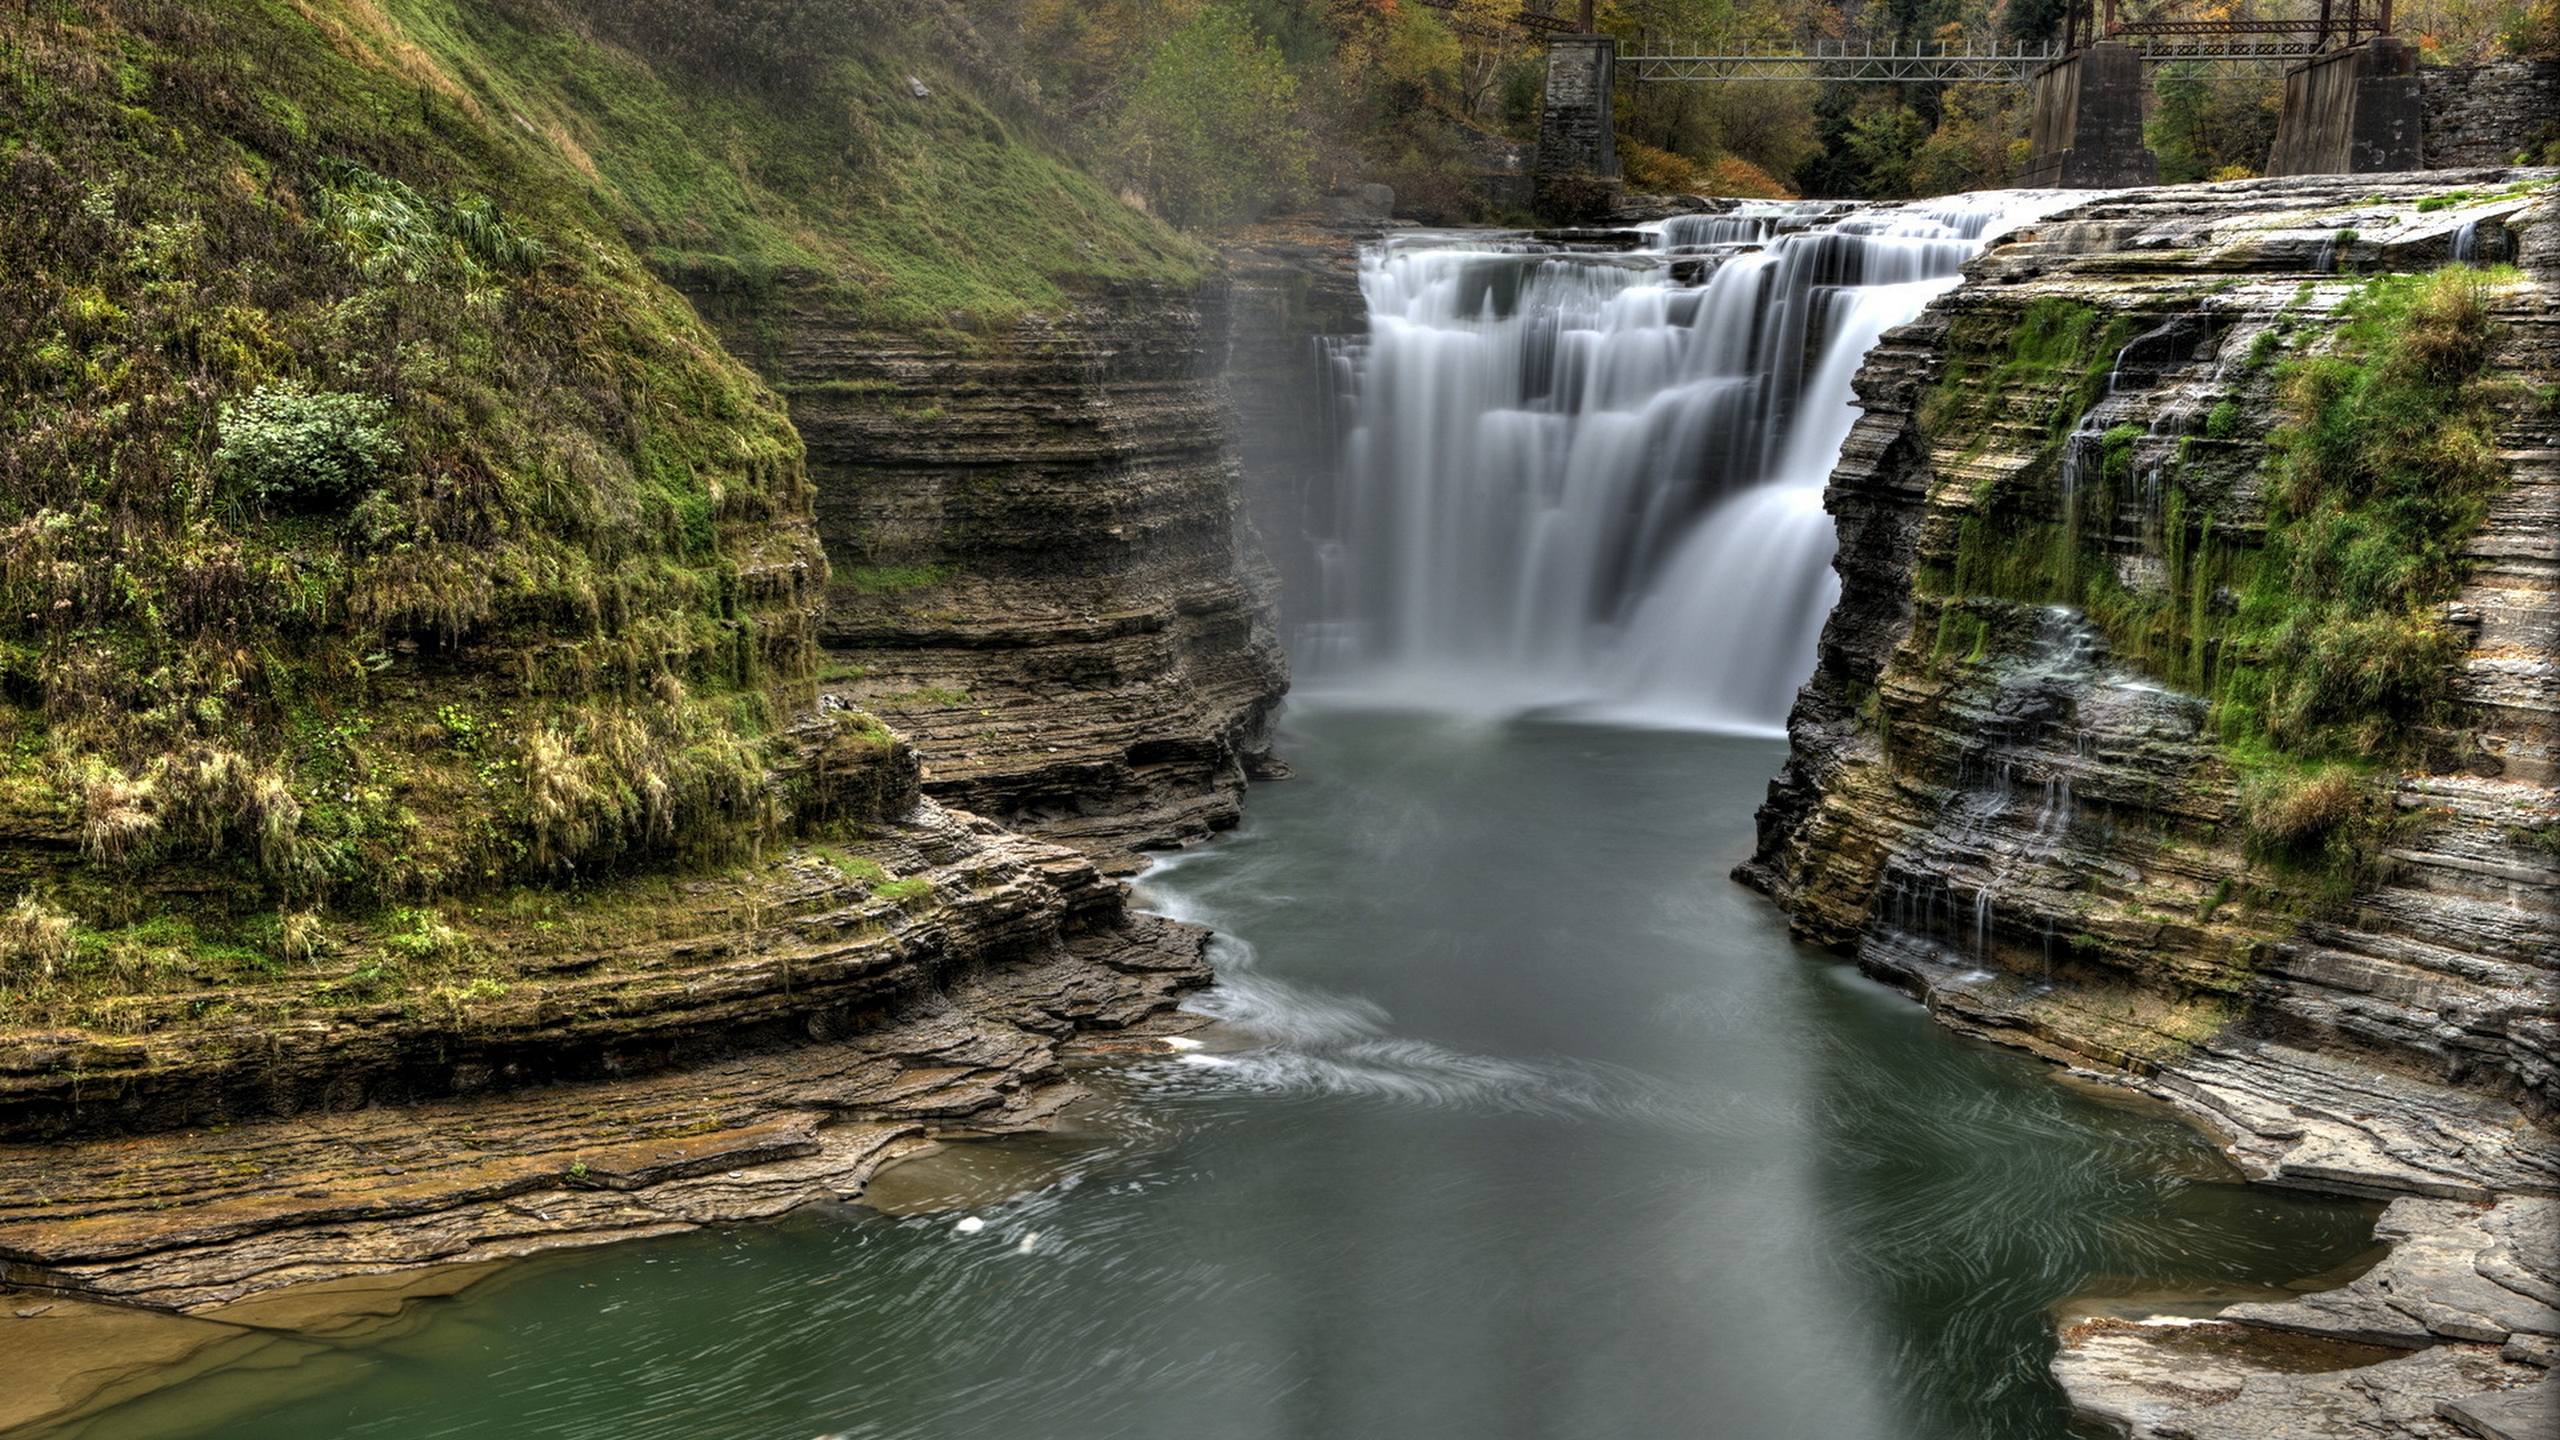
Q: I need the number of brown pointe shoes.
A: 0